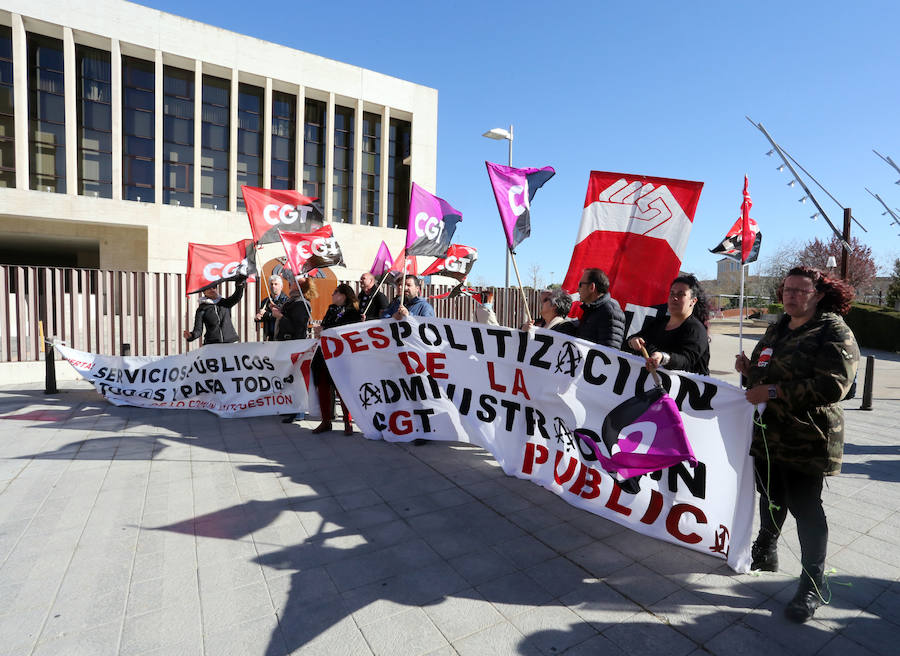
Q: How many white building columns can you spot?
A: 11